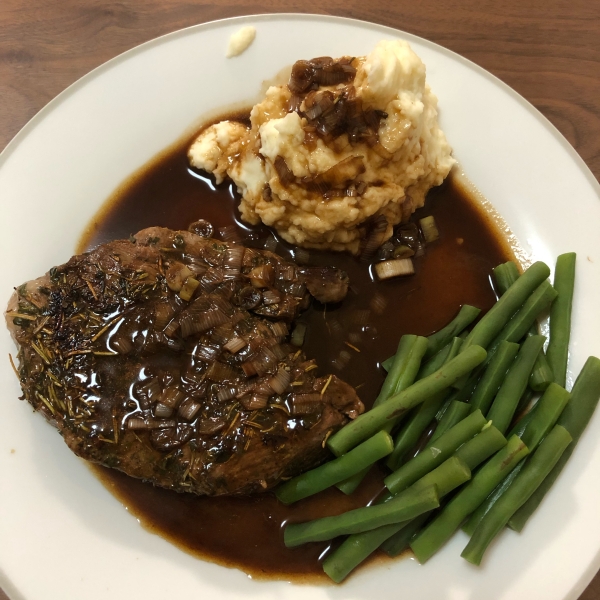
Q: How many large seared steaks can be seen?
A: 1